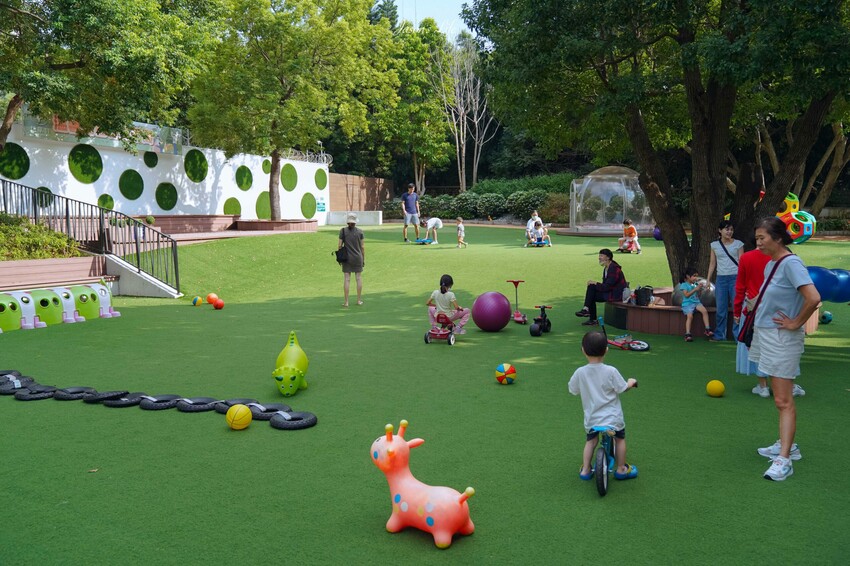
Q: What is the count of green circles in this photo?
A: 15